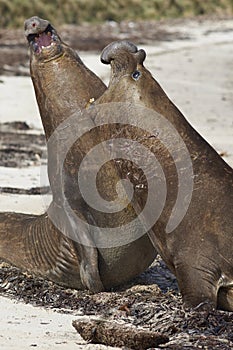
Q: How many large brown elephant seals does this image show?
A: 2